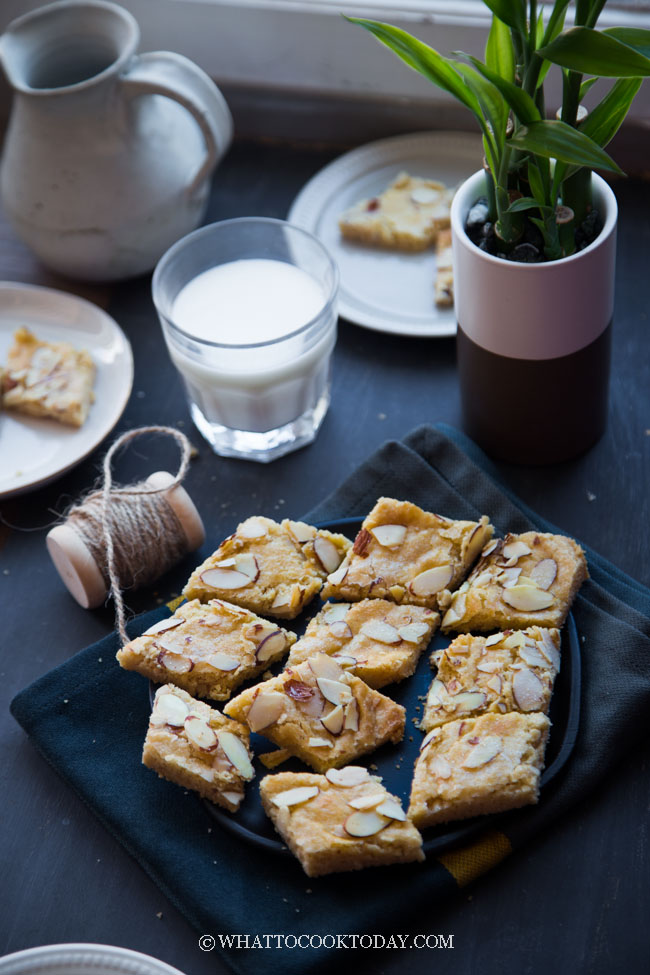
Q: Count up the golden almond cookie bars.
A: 13